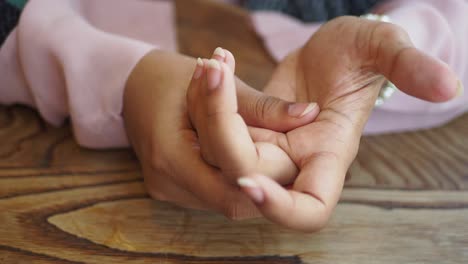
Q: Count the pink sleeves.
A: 2